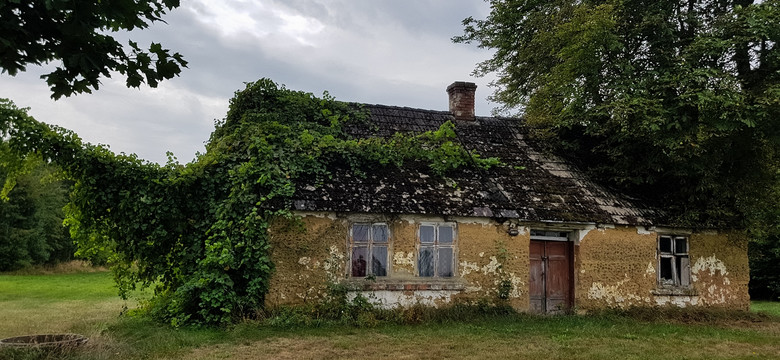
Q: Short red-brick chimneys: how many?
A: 1